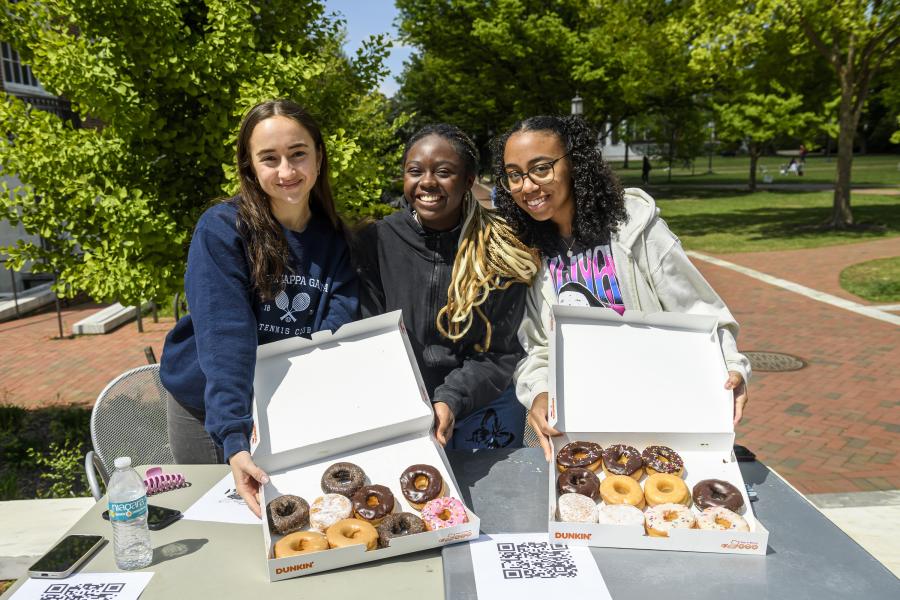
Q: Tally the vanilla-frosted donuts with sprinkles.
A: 2